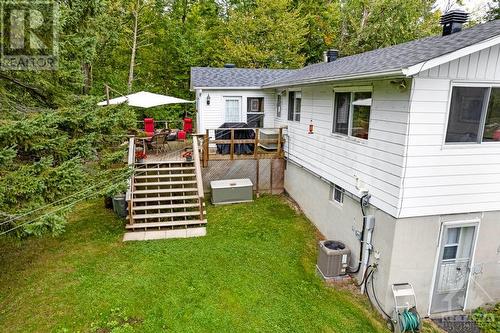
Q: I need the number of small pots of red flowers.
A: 2